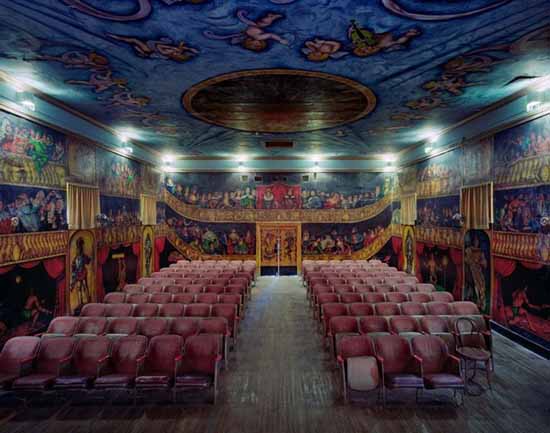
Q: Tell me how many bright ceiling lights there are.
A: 8